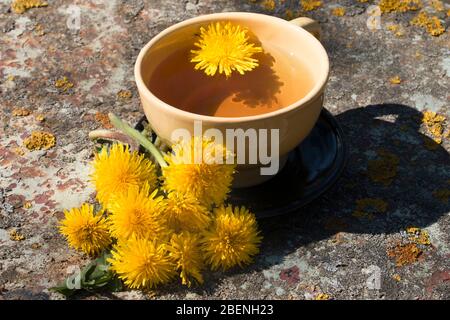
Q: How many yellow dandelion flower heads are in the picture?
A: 9